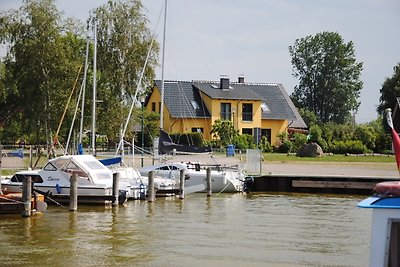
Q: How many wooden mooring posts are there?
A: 6